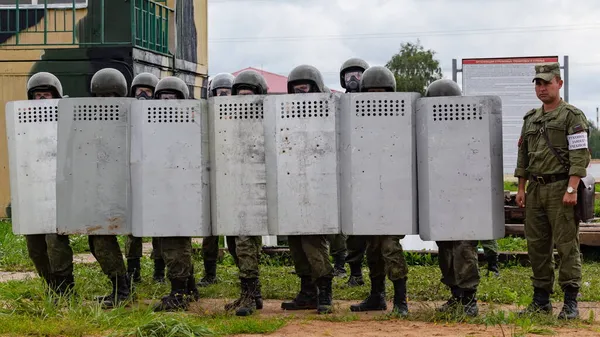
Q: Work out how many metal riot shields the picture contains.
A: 7